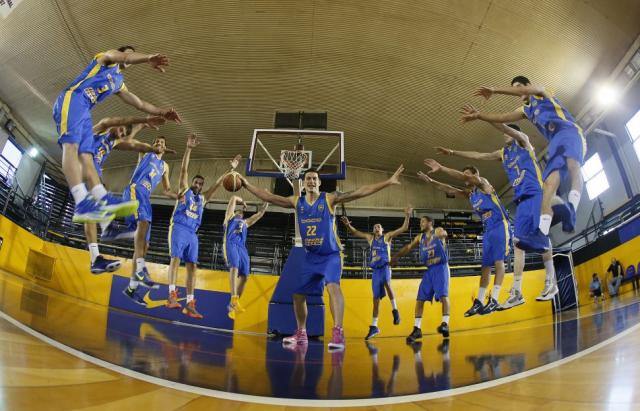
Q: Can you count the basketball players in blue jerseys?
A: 11